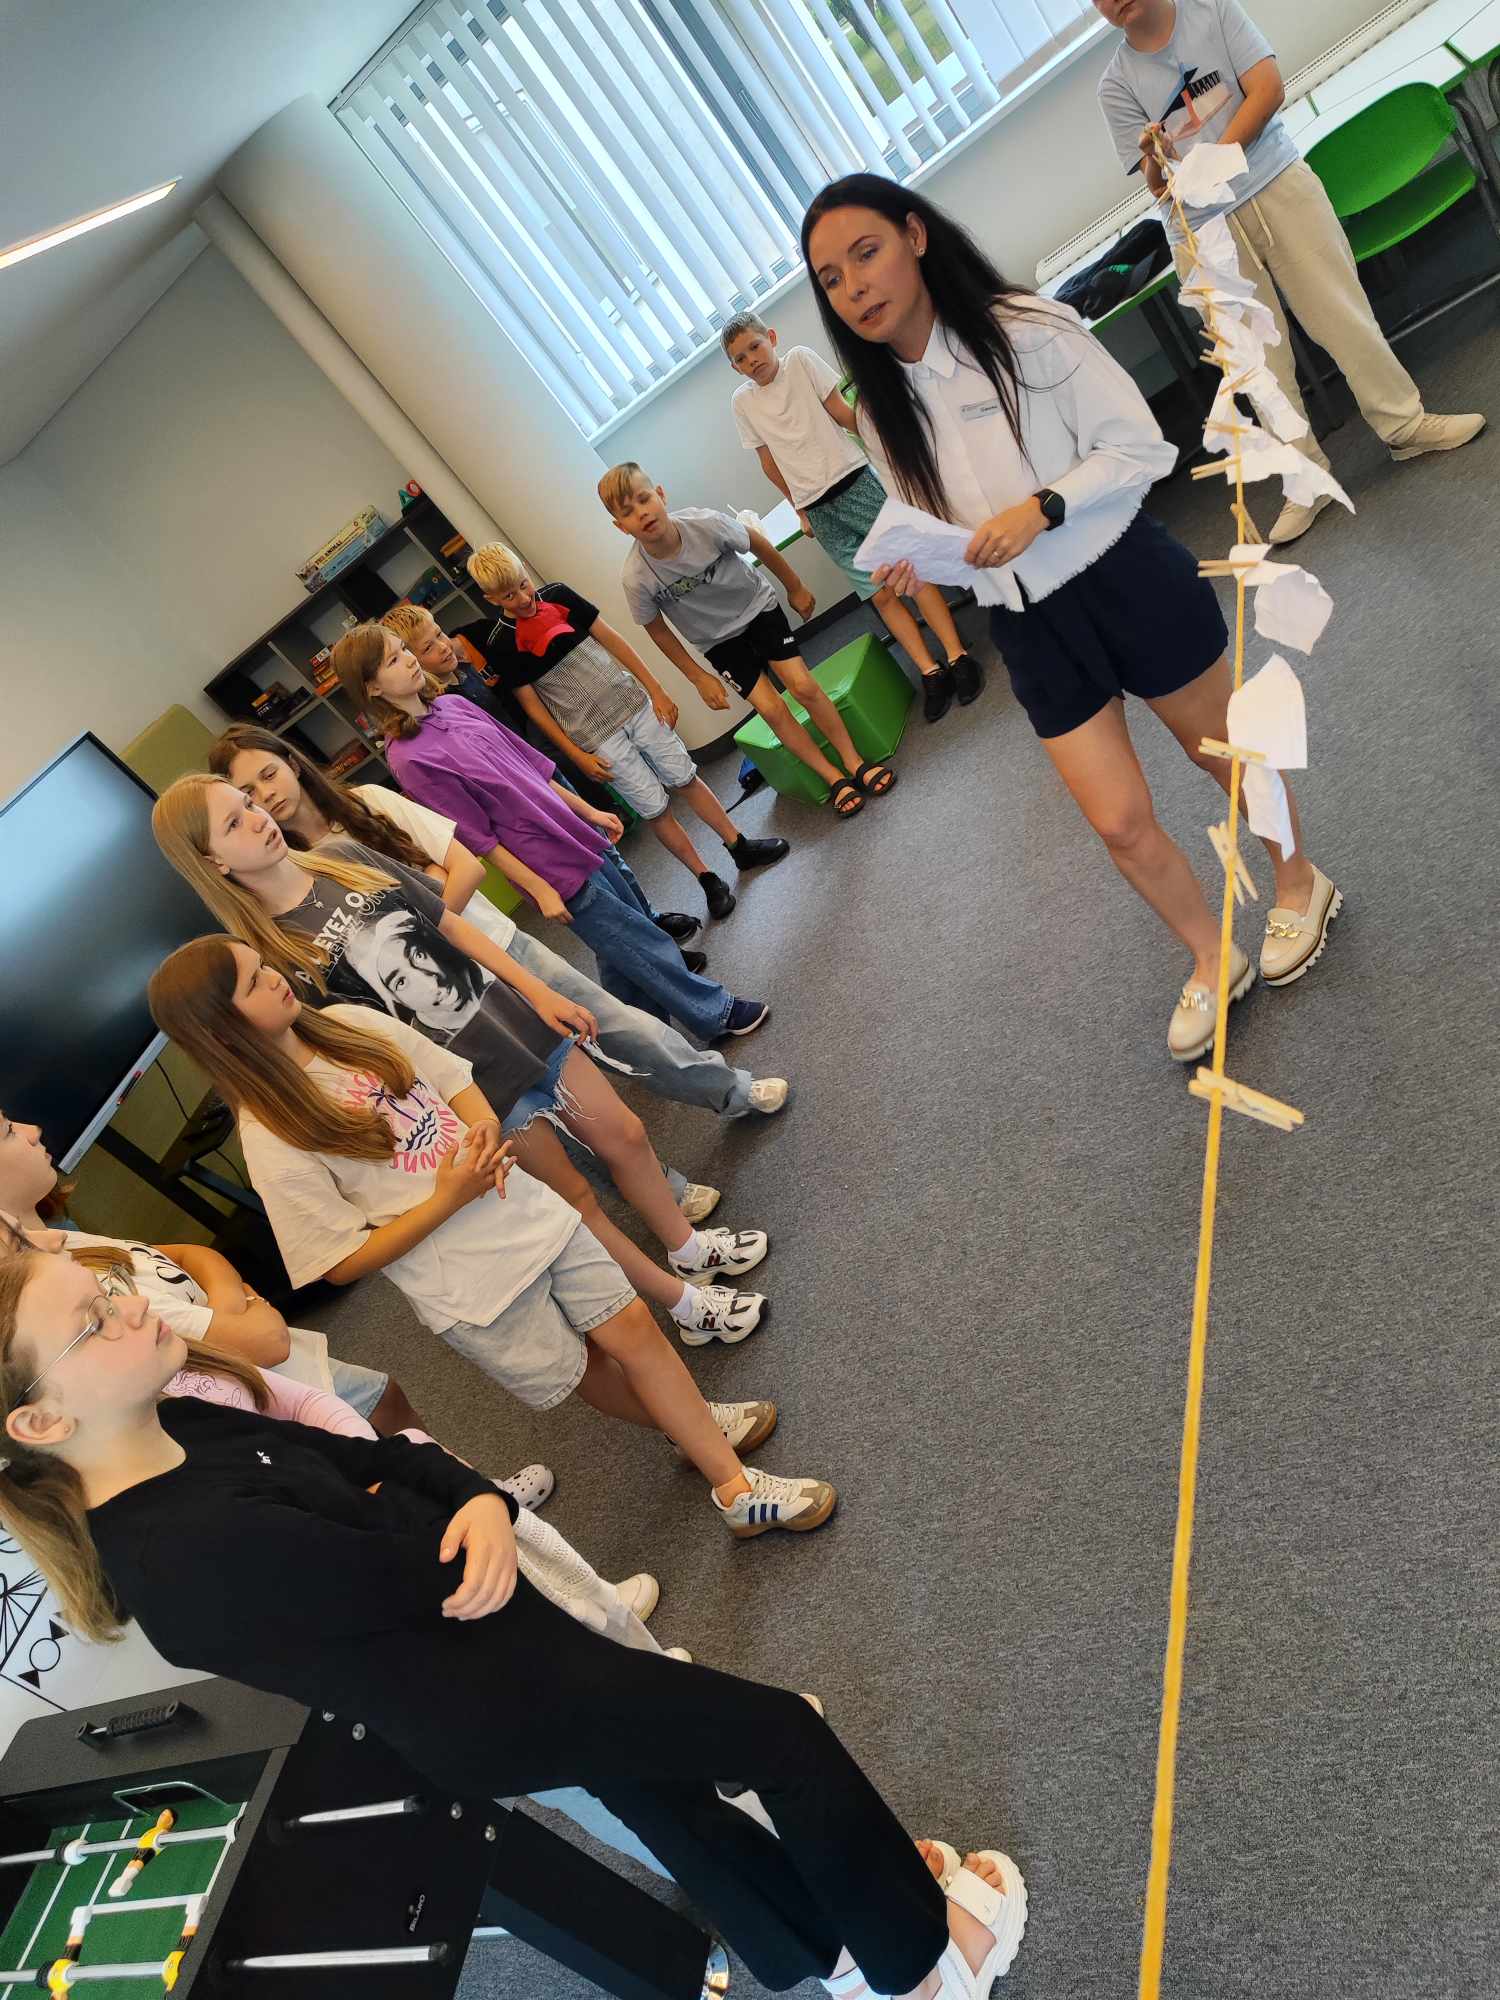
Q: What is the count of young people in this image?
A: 12